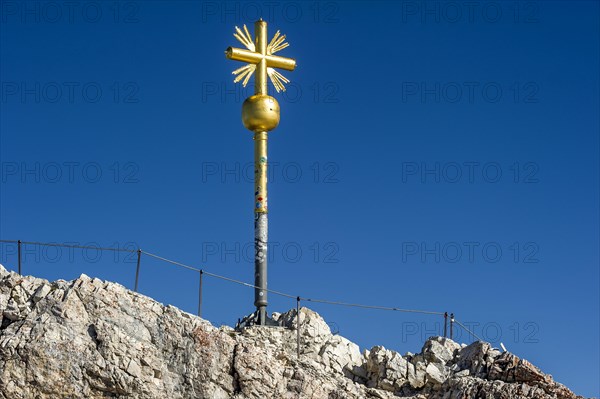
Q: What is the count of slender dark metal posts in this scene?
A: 6